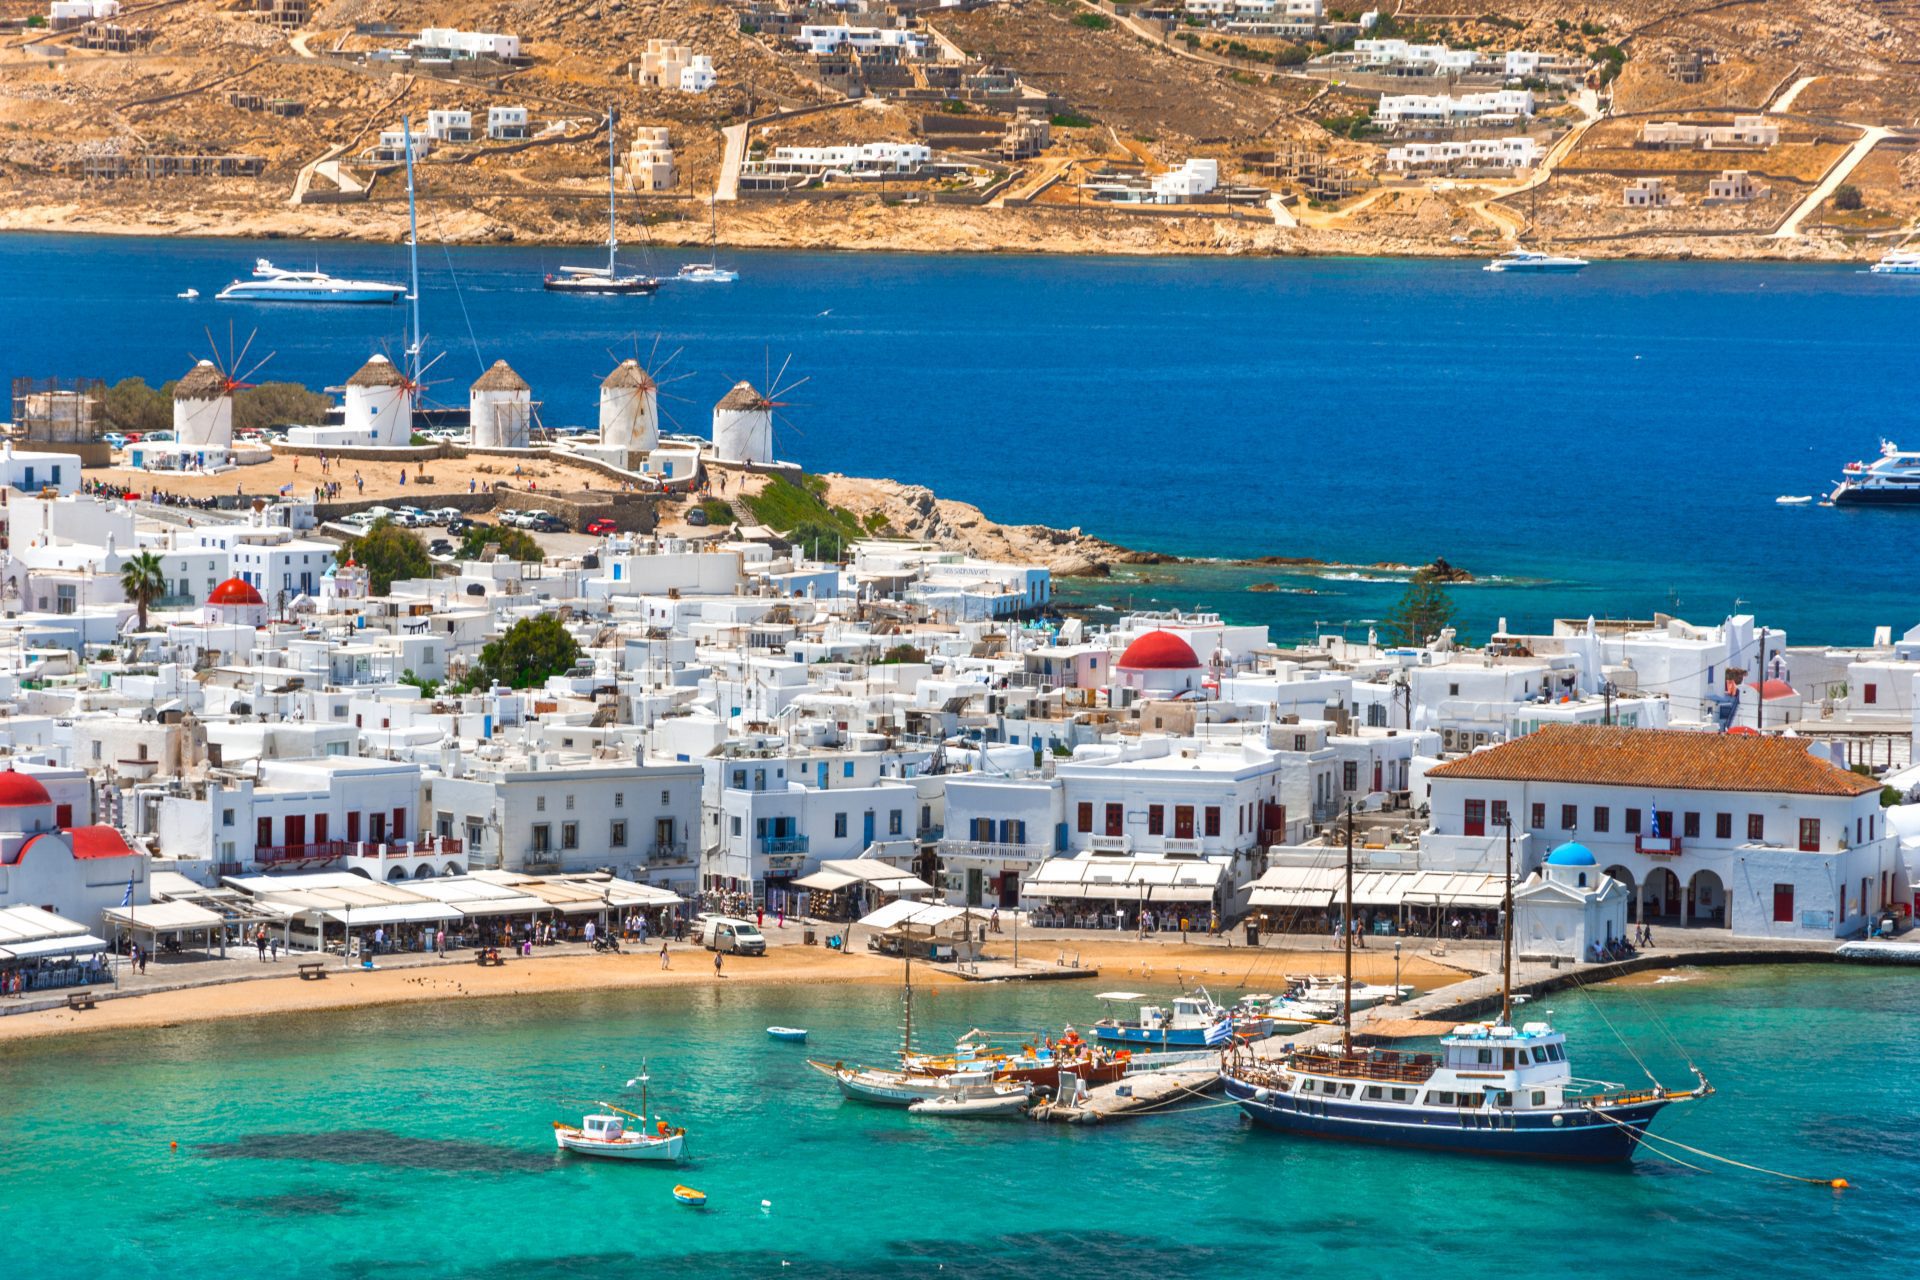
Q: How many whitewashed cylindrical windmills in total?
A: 5